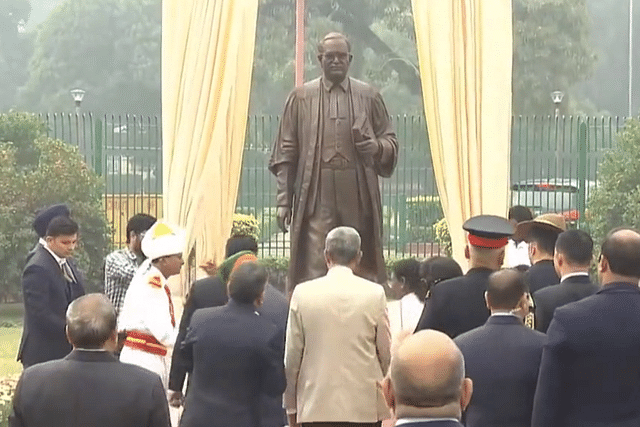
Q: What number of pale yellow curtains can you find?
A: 2